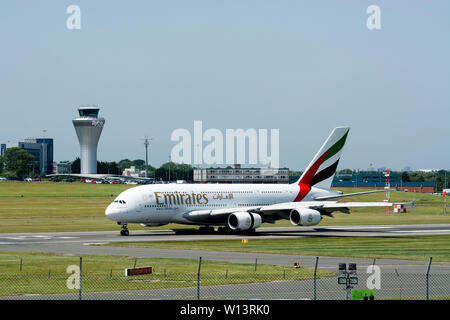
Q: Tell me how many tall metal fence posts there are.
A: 4